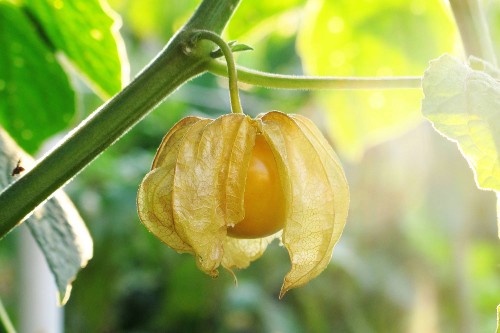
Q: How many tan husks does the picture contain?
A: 1